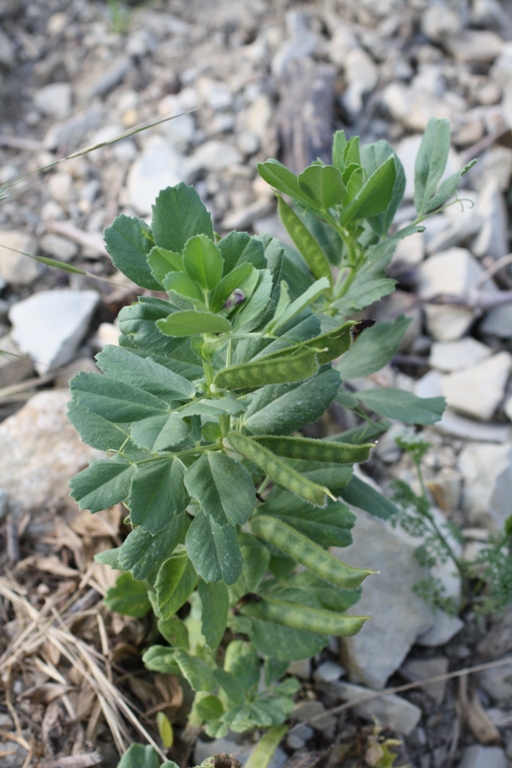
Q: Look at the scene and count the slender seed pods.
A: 7